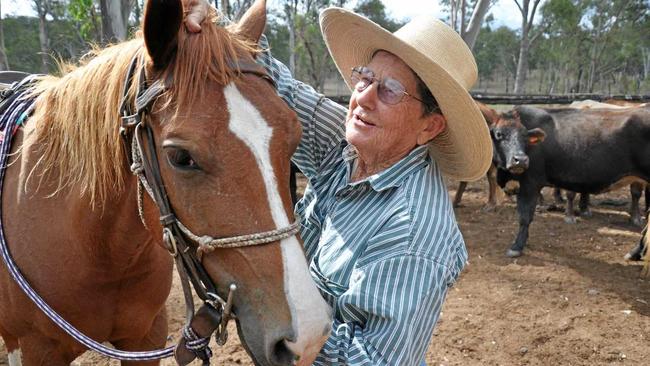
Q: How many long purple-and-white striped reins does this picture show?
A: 1